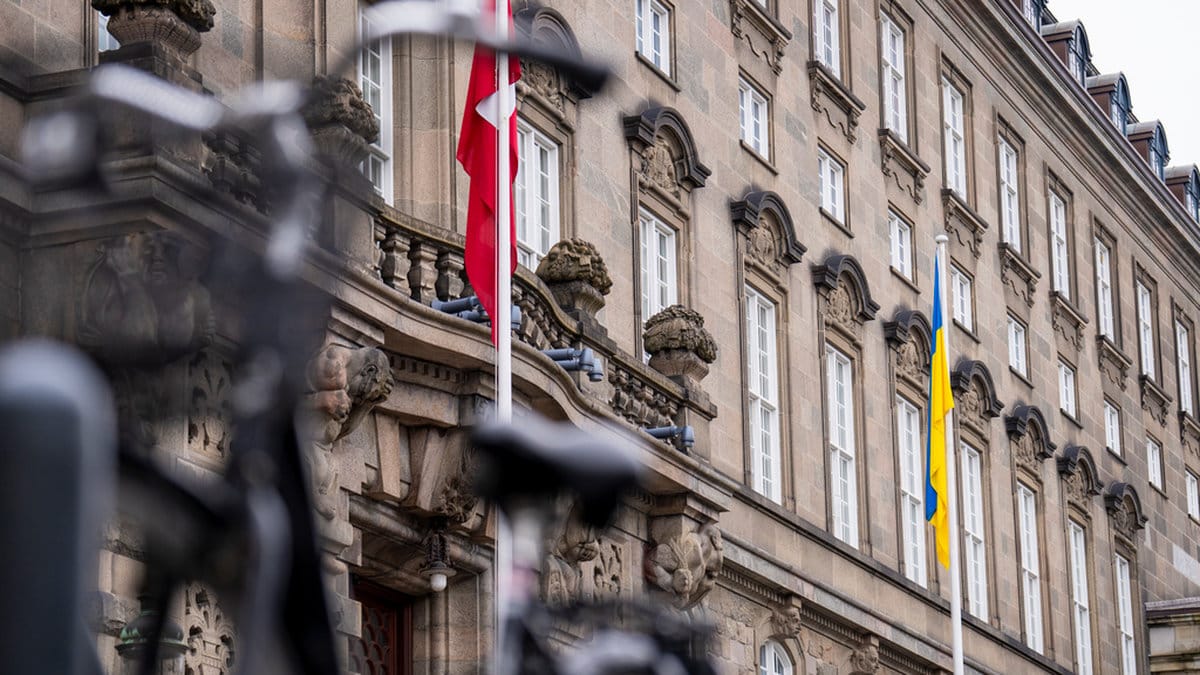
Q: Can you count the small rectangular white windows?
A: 10